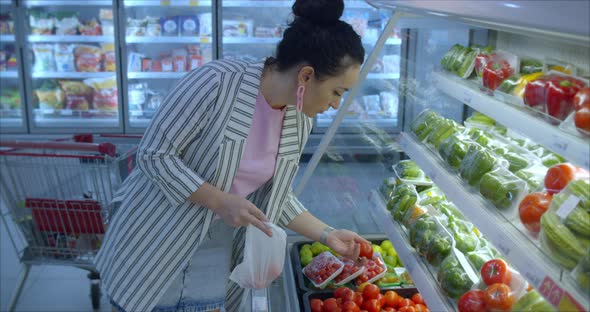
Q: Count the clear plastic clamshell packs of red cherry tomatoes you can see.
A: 3